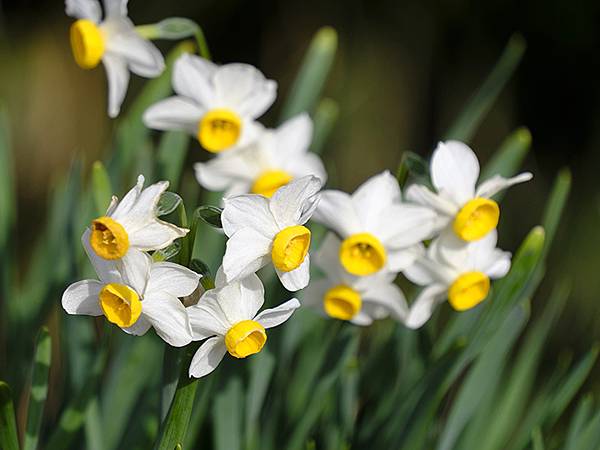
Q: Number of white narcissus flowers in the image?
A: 11